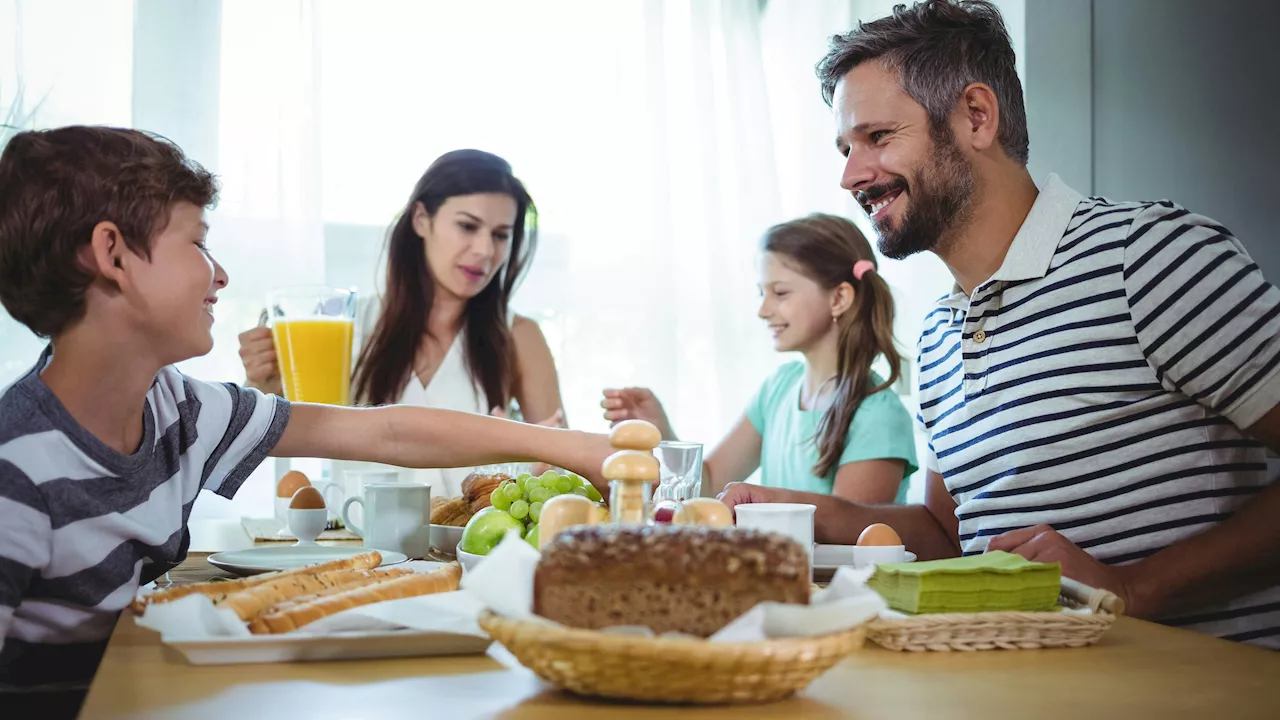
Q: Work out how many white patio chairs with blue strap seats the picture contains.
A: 0